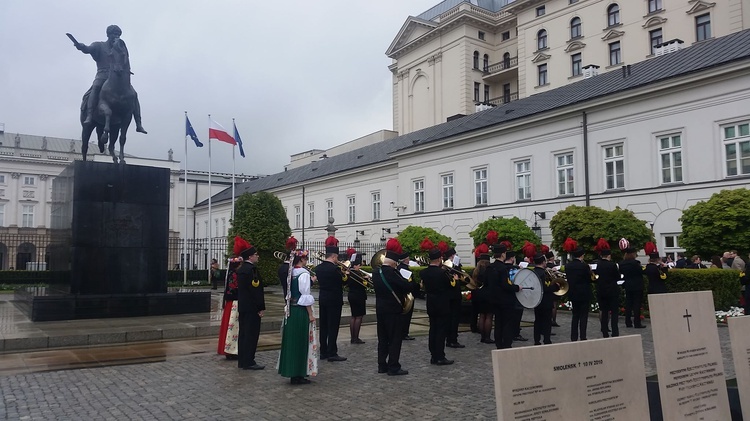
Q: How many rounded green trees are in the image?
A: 5